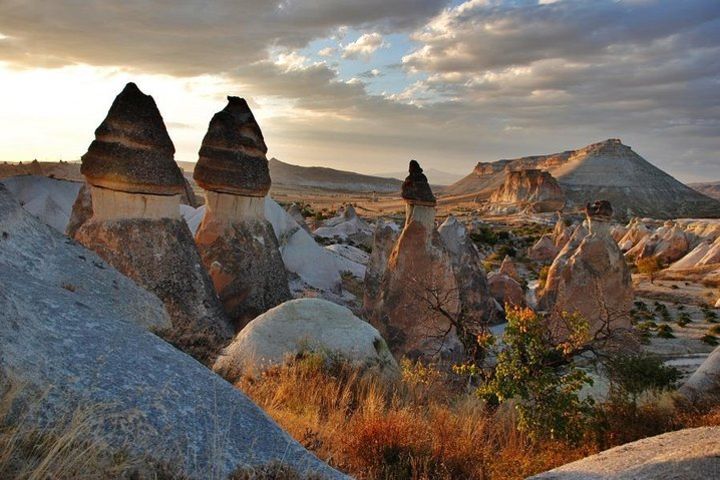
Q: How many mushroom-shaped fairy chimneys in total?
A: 4